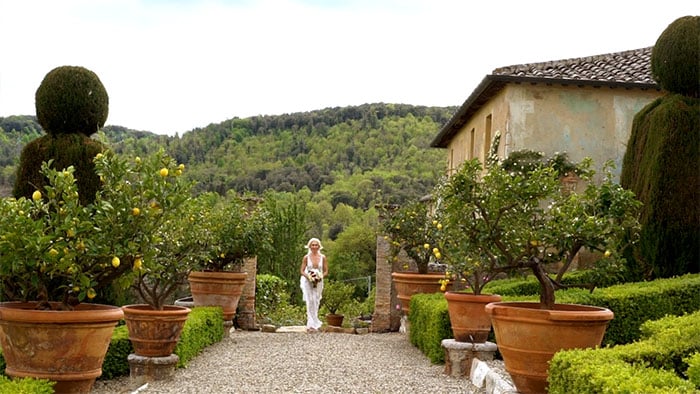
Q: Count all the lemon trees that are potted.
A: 6